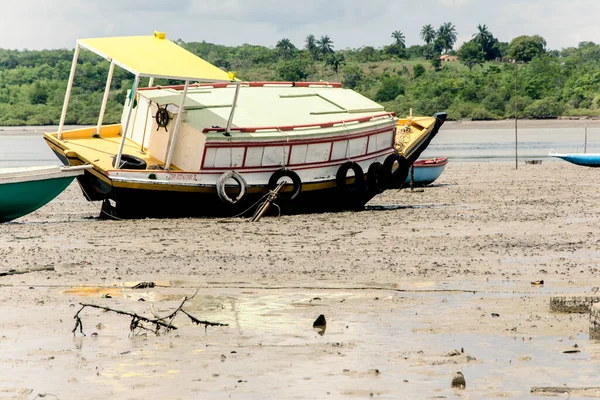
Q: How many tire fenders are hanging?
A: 5